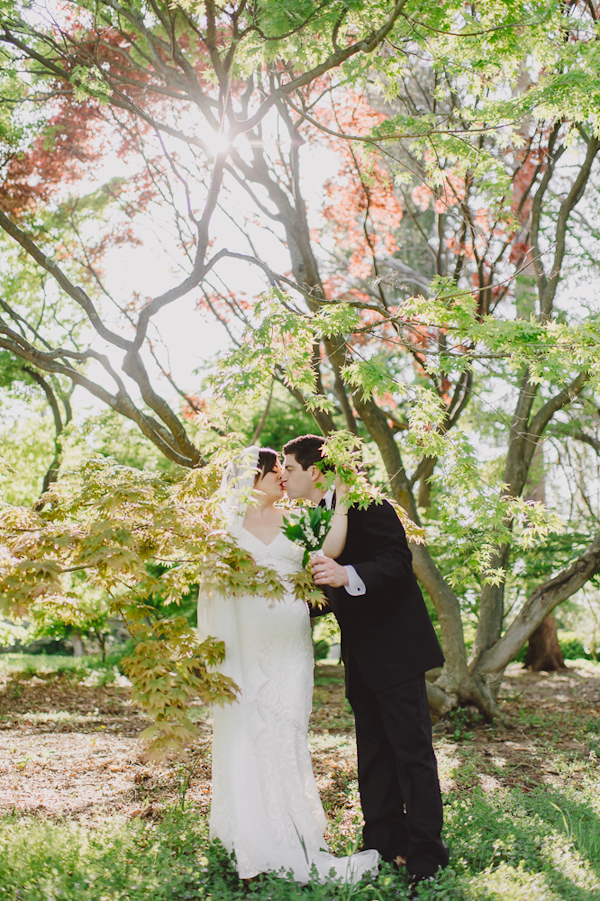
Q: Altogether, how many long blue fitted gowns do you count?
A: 0